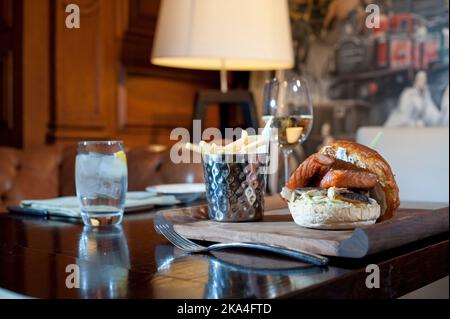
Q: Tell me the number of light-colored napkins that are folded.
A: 1